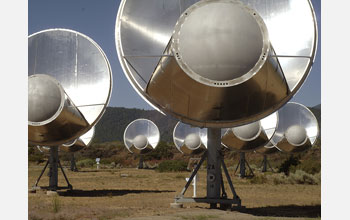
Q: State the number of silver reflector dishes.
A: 7